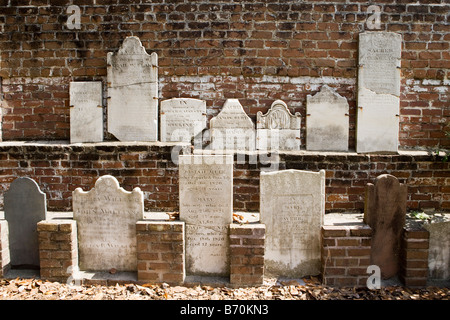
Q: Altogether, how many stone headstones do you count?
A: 13